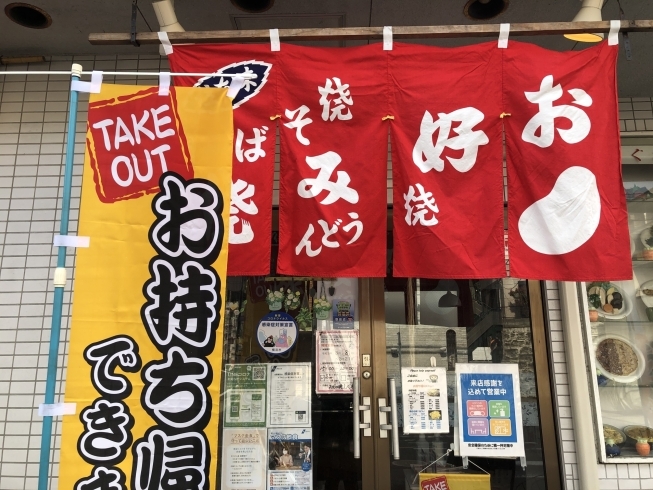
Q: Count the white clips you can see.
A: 11